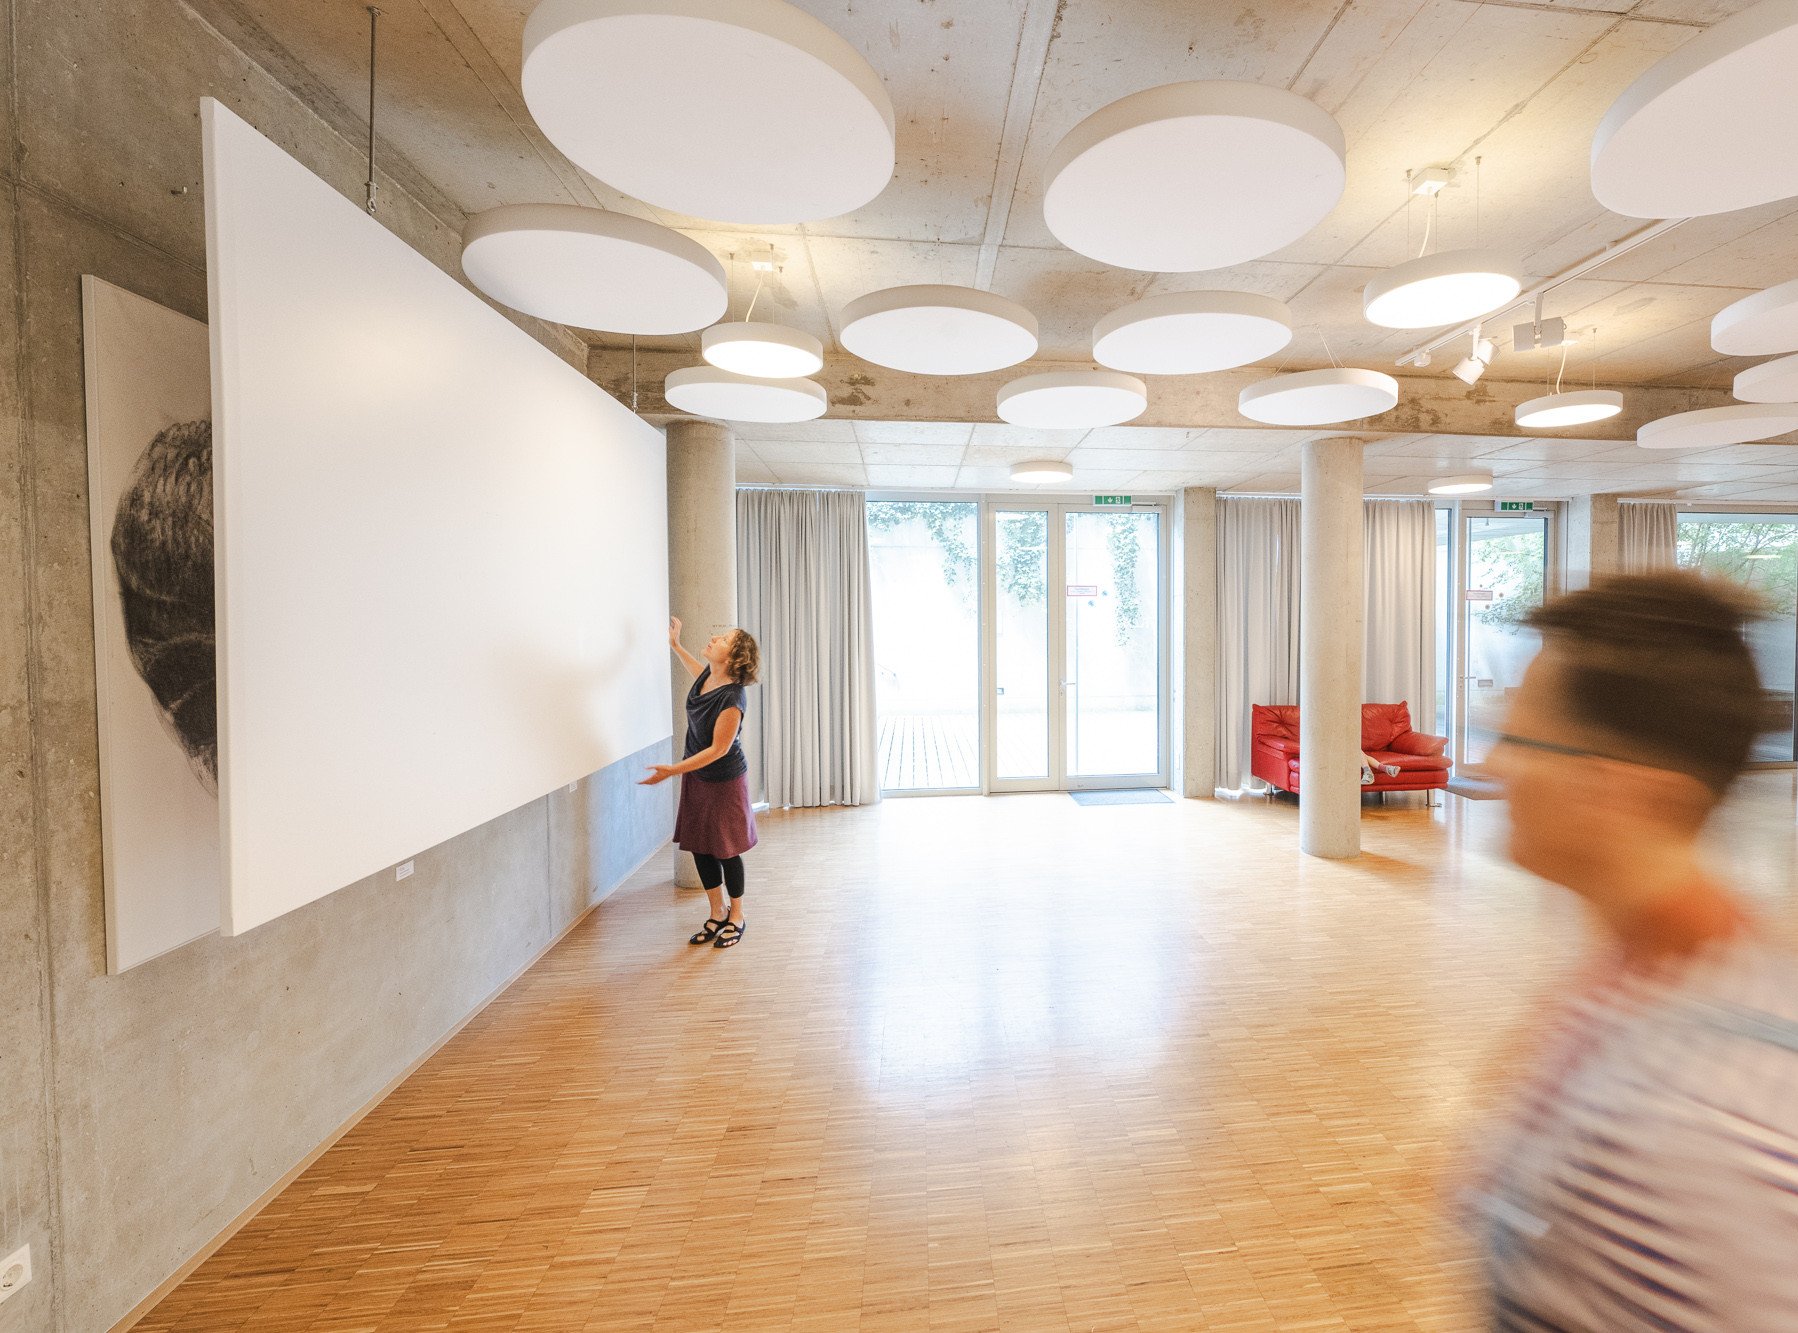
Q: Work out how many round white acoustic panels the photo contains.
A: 12